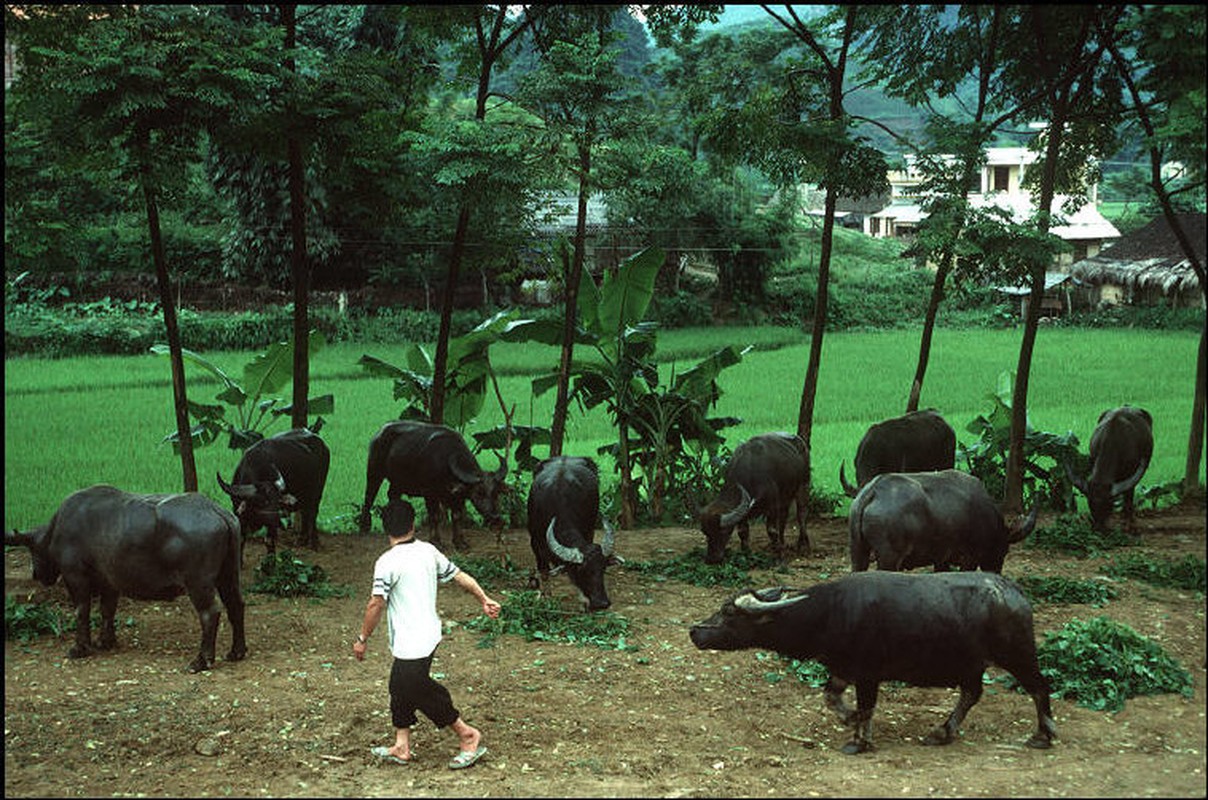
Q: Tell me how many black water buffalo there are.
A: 9